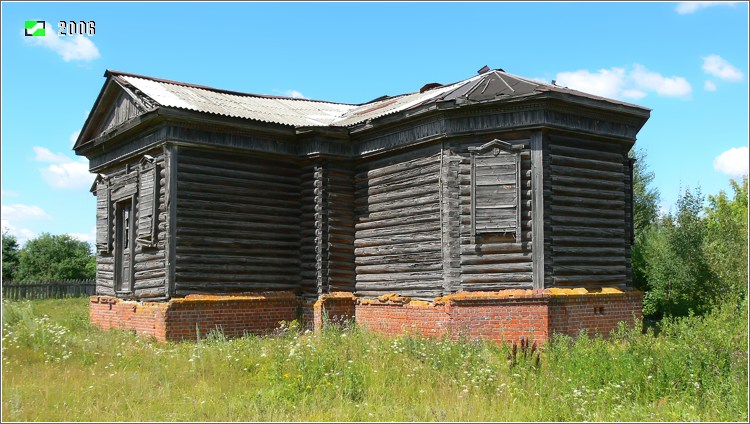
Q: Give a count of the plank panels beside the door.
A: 2